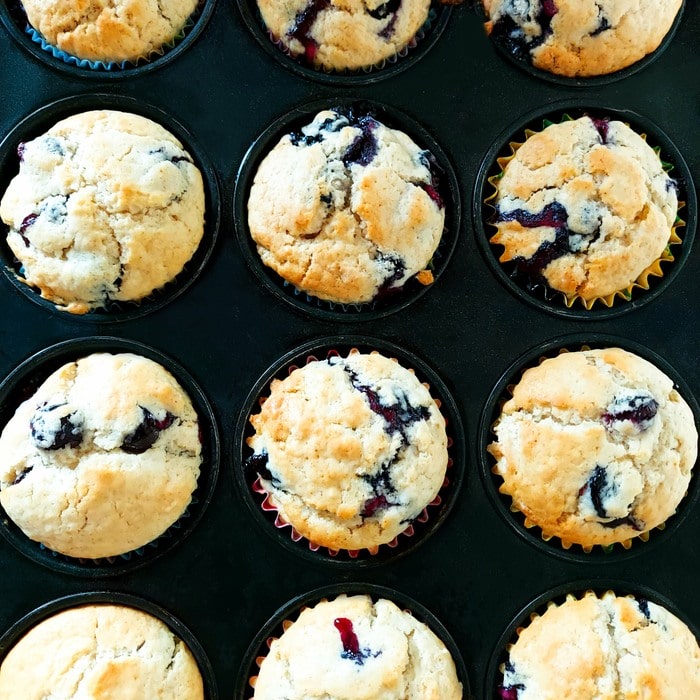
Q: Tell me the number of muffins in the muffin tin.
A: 12